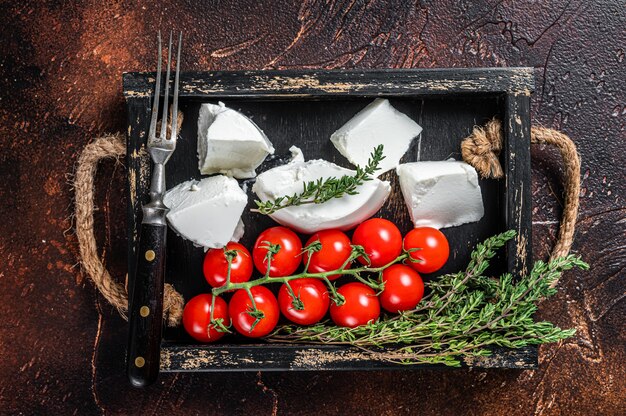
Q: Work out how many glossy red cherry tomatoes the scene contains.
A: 10